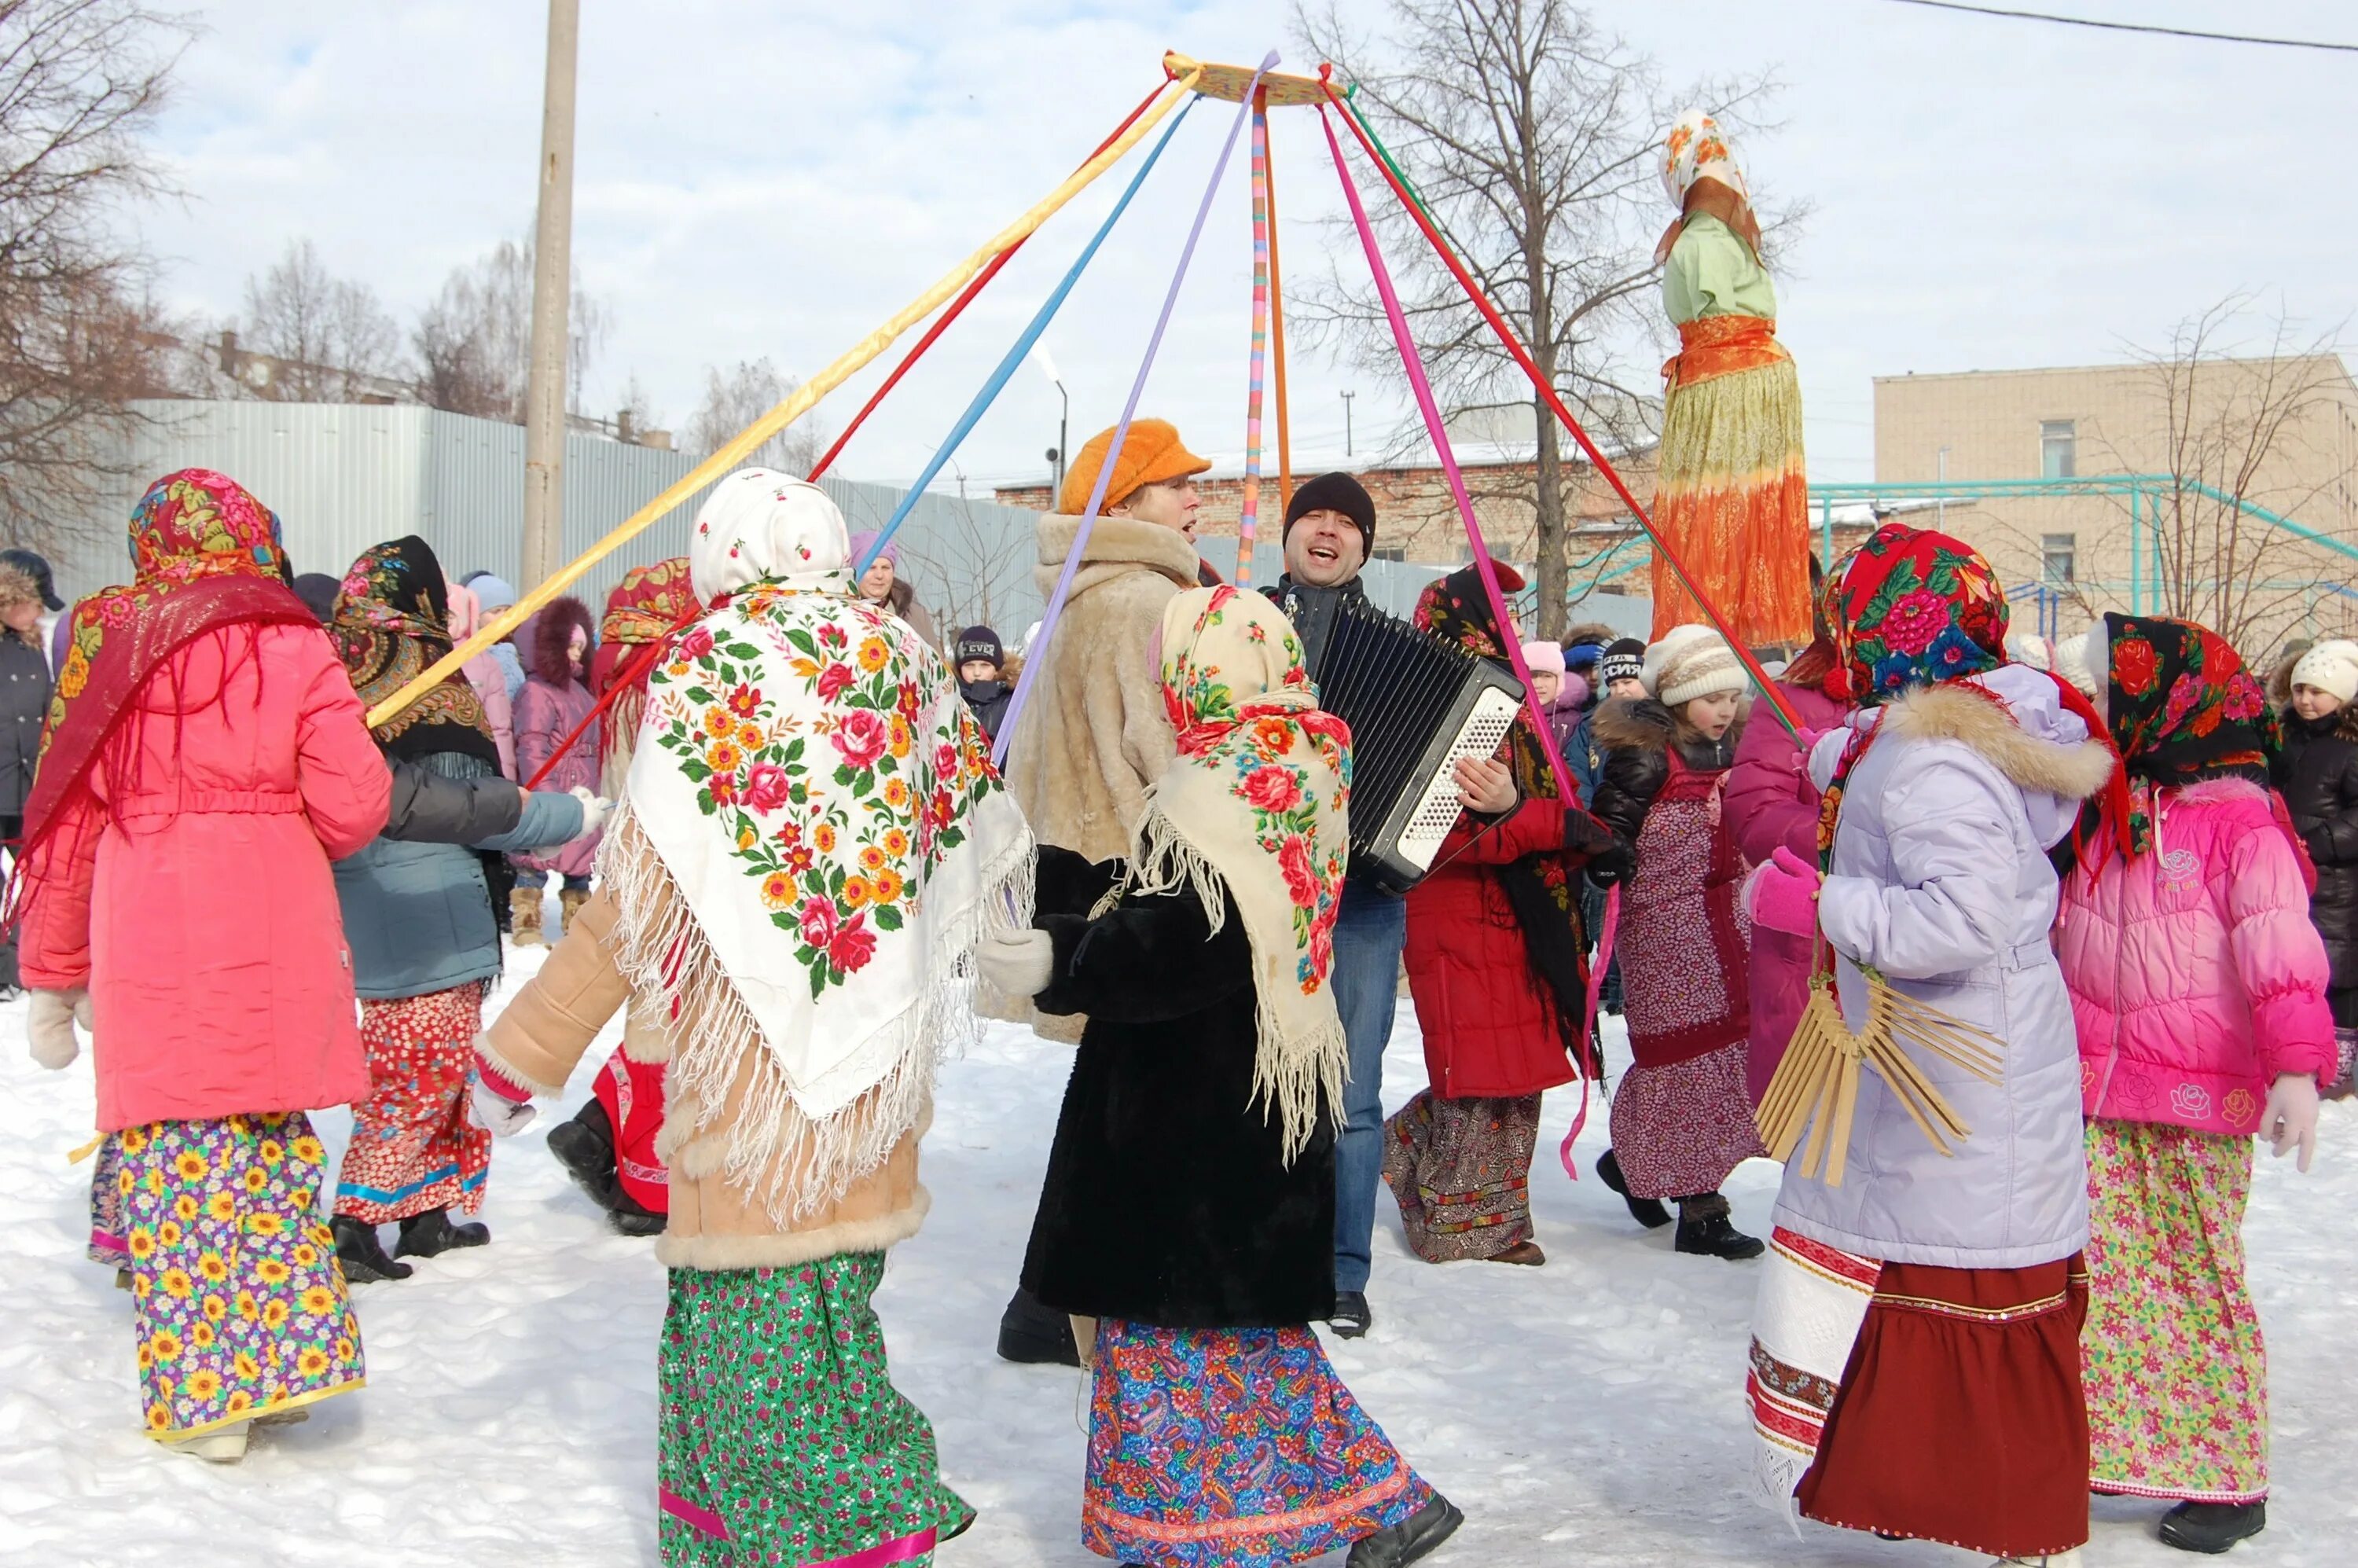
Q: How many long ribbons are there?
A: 8